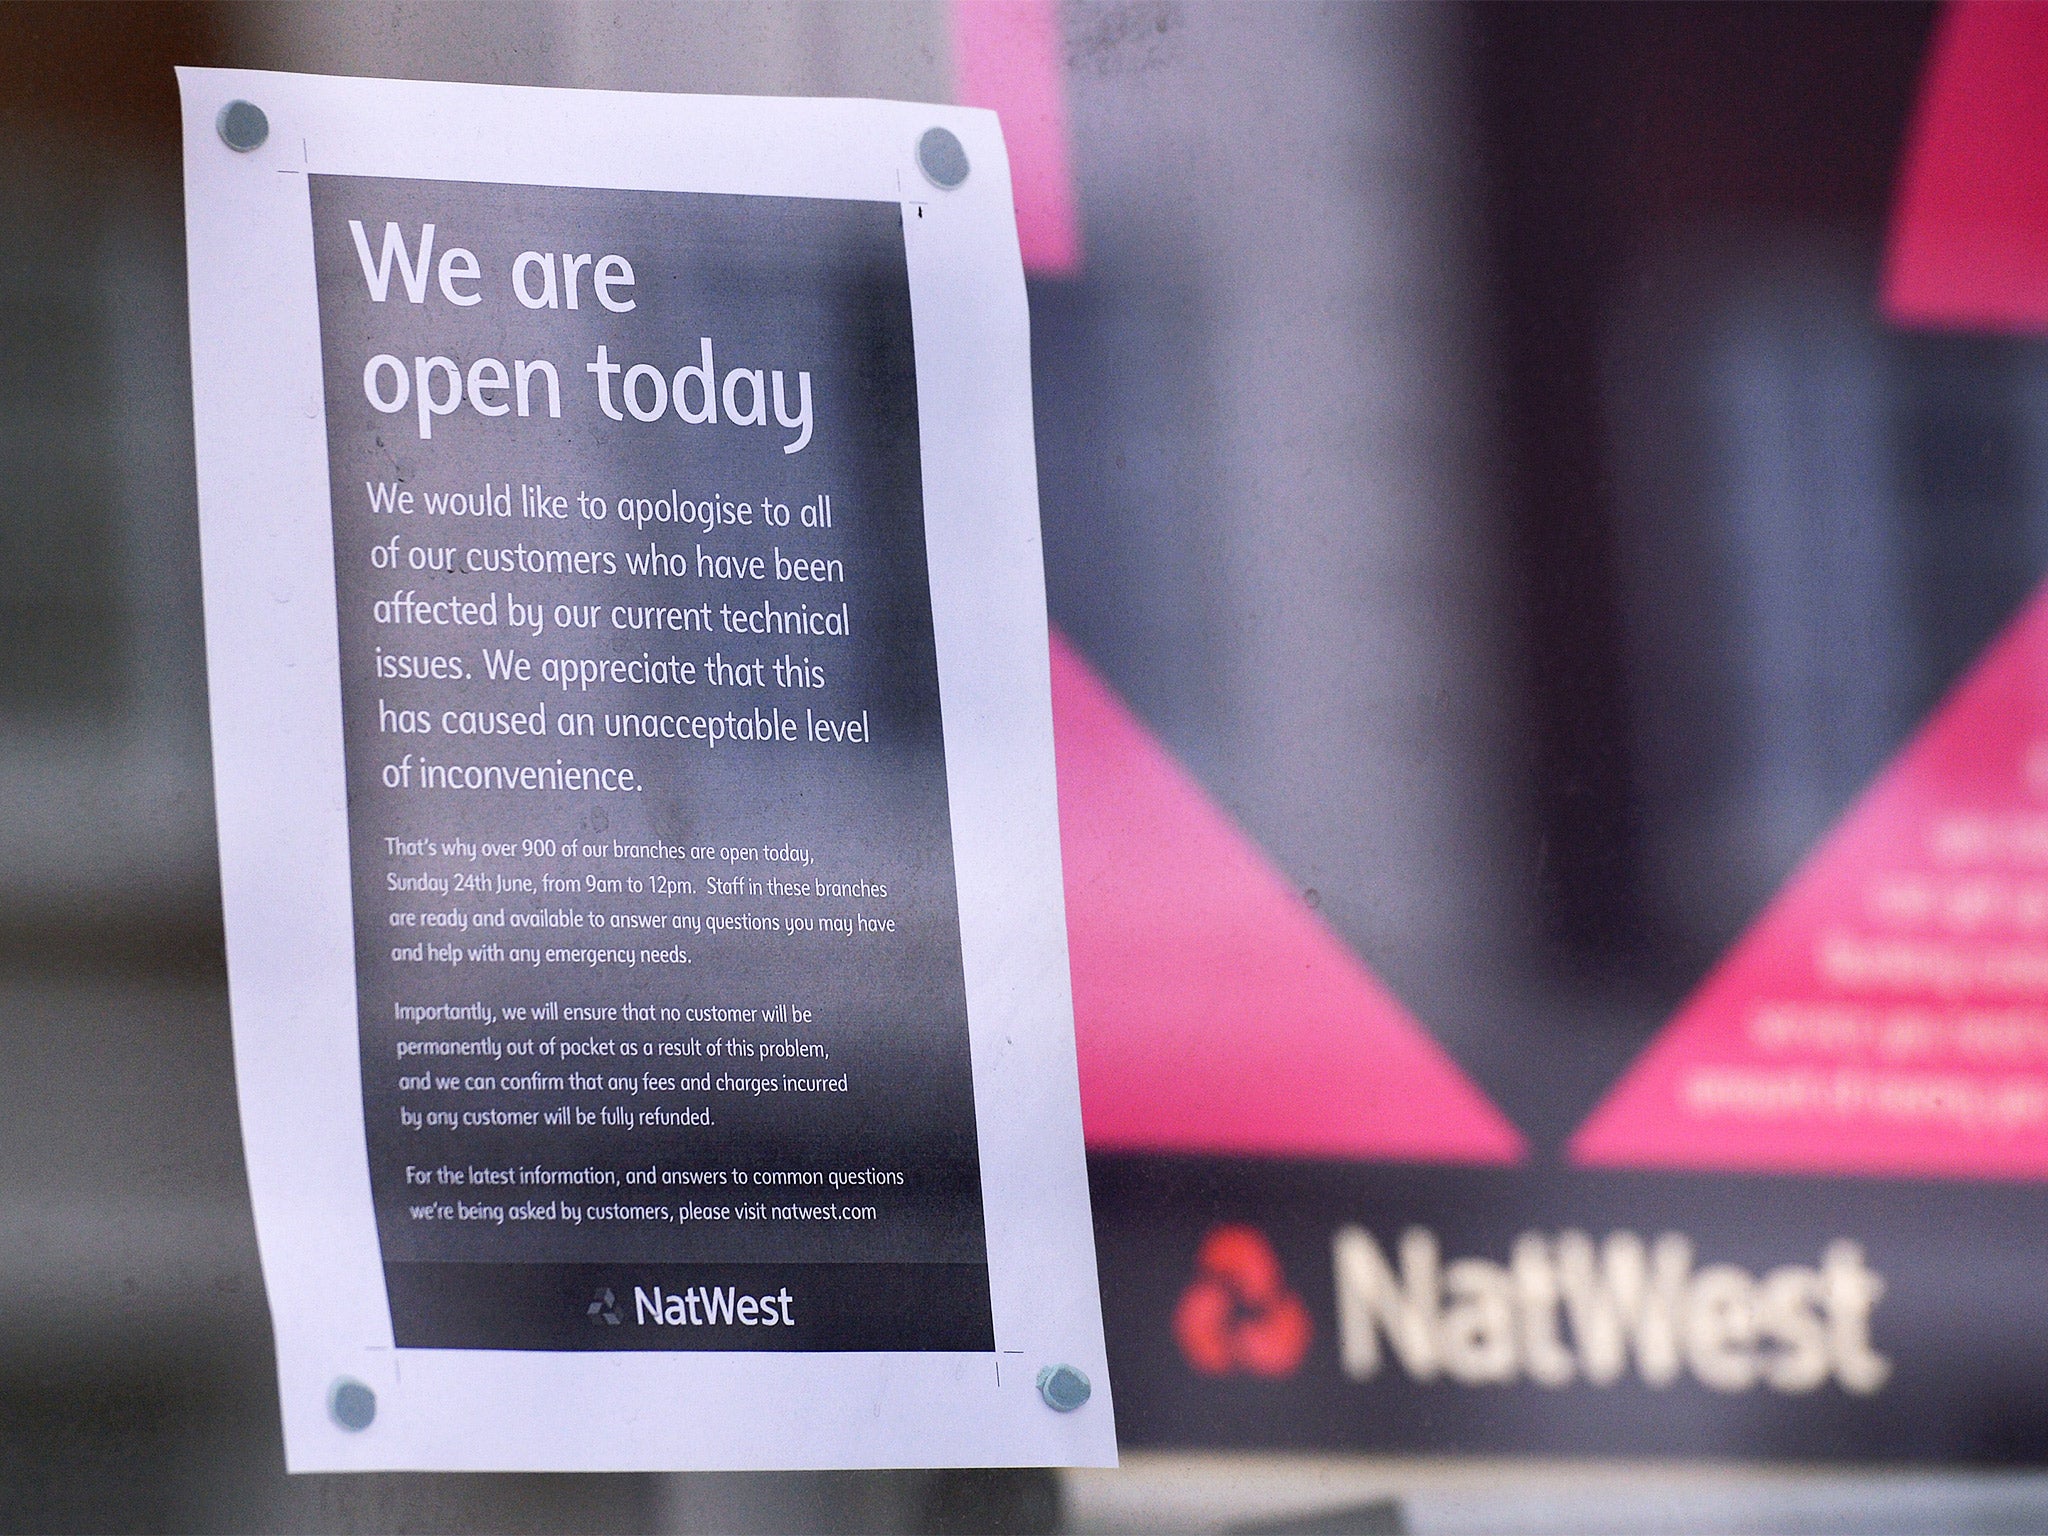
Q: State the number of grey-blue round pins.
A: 4